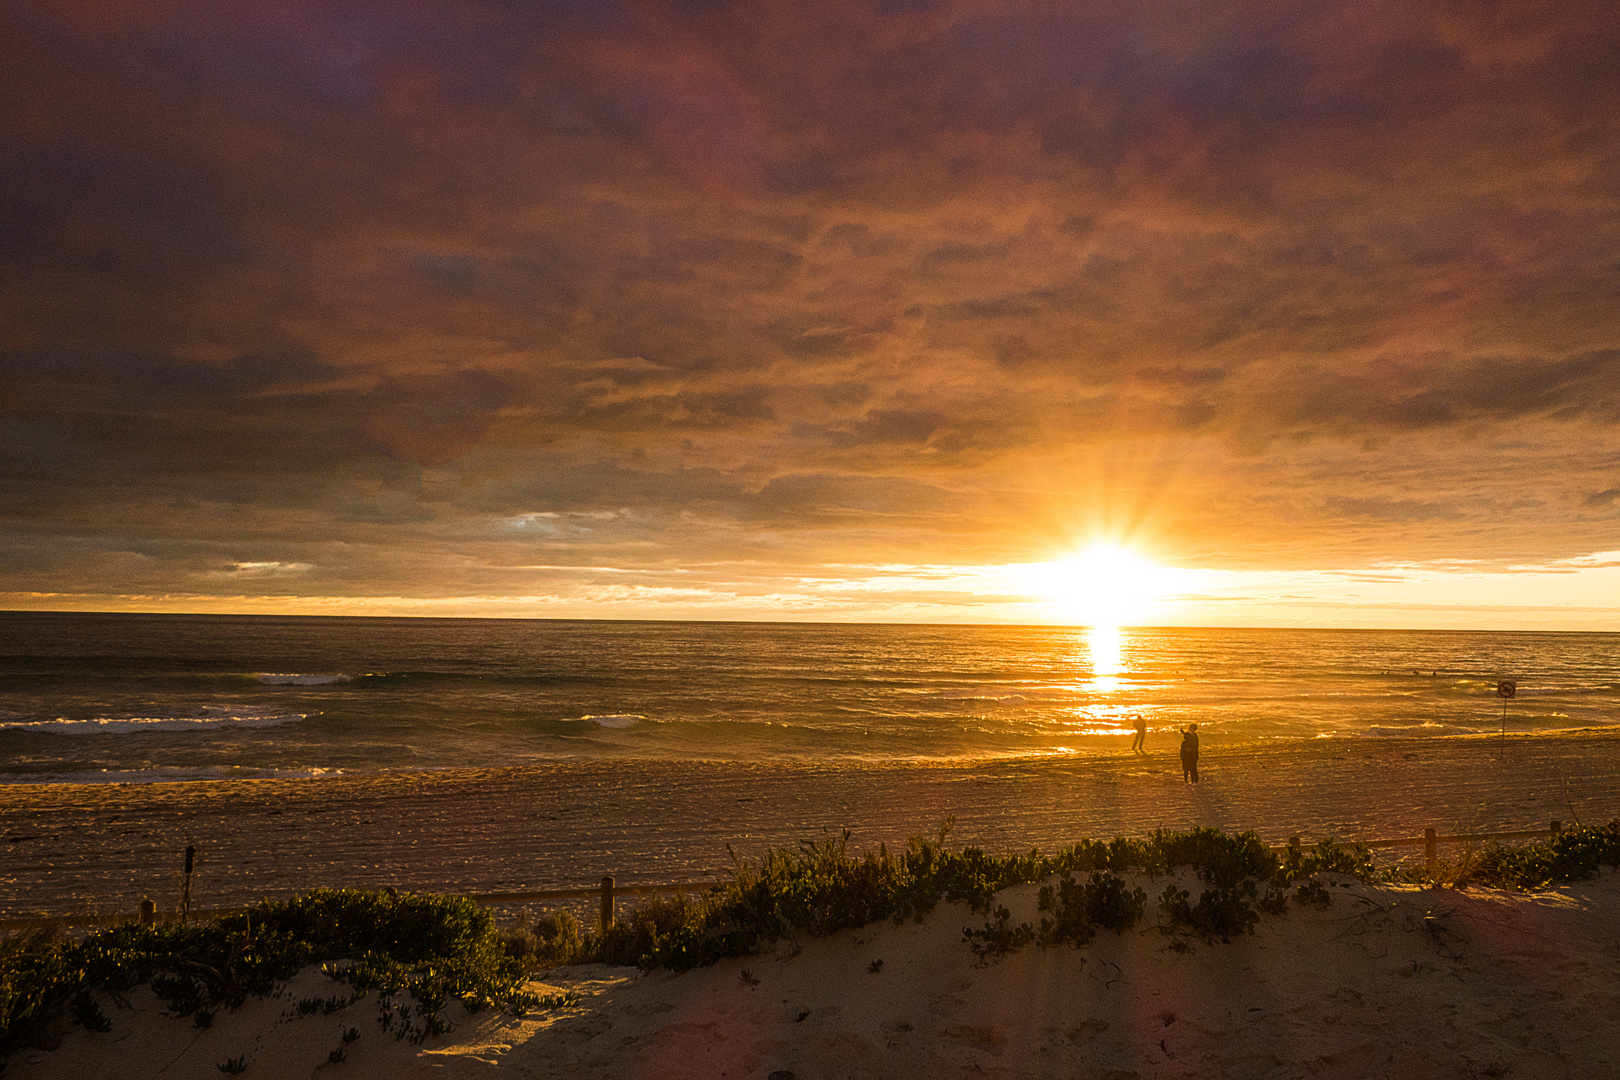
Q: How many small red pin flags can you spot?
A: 0